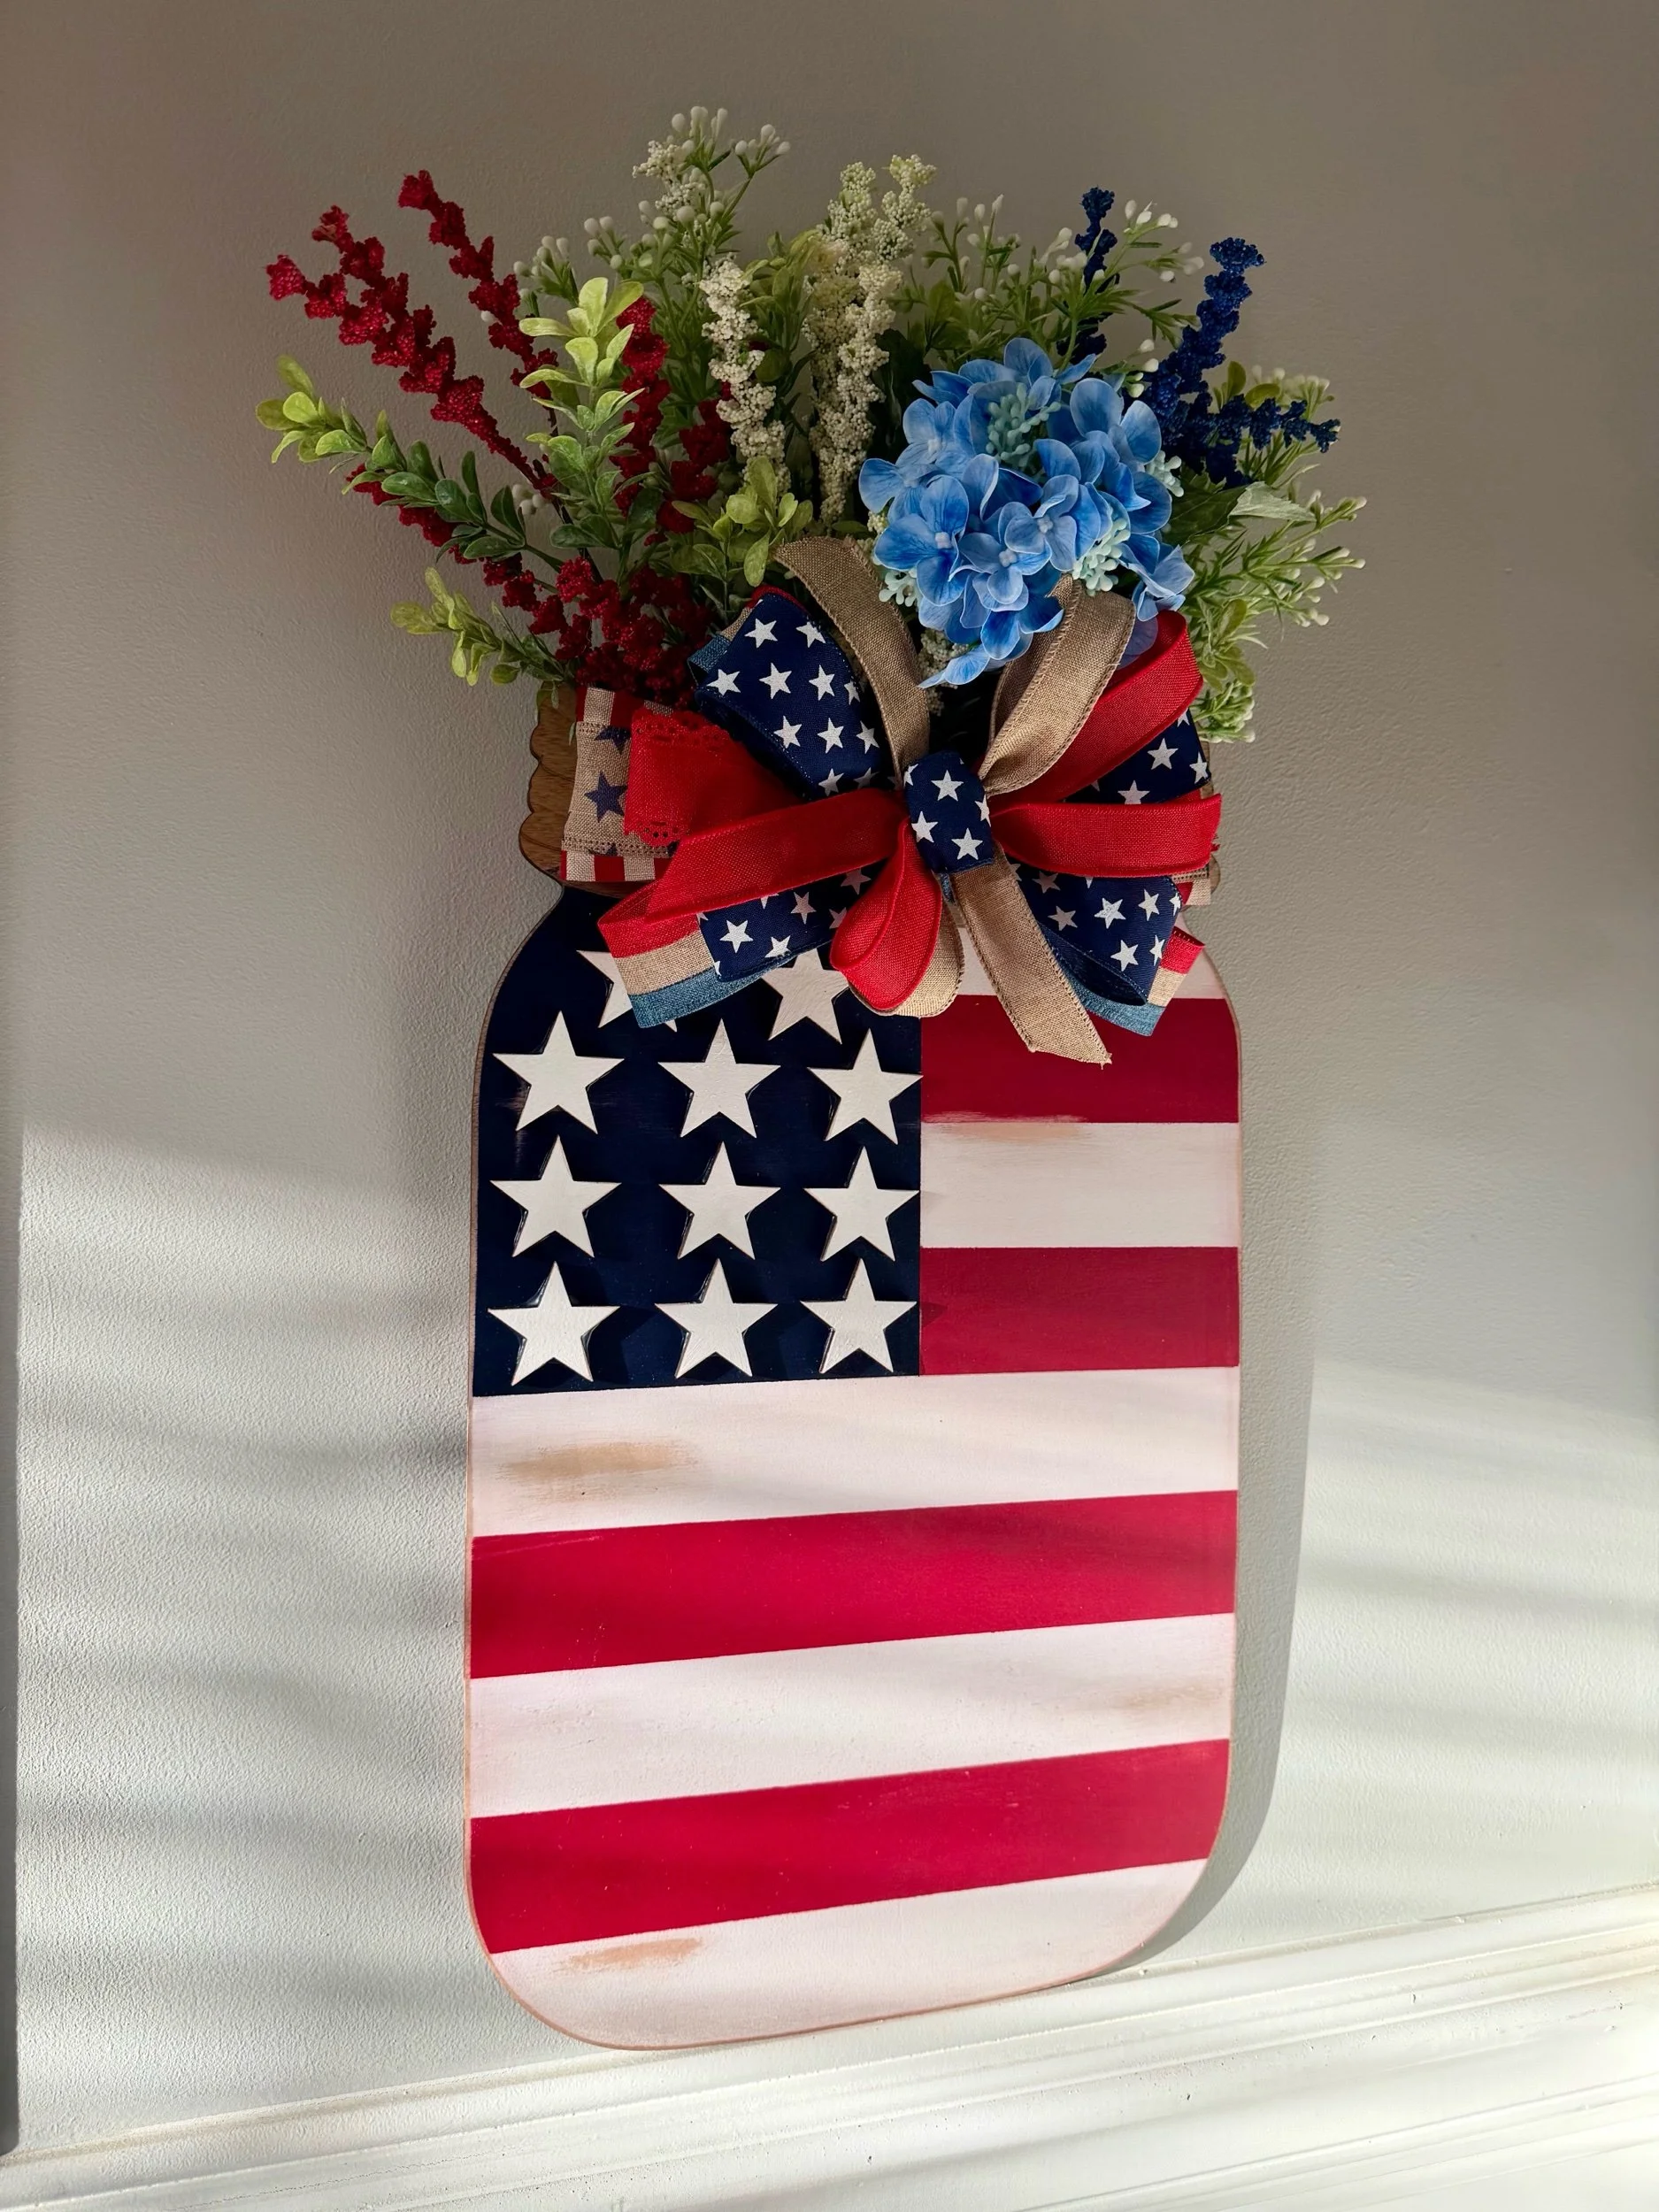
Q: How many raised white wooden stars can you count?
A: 11